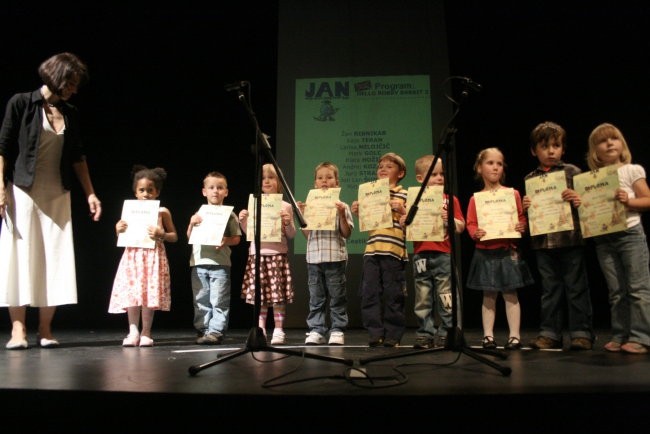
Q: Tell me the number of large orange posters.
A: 0